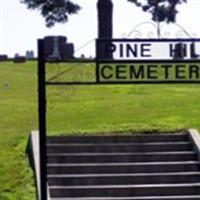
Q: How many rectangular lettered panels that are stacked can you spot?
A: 2